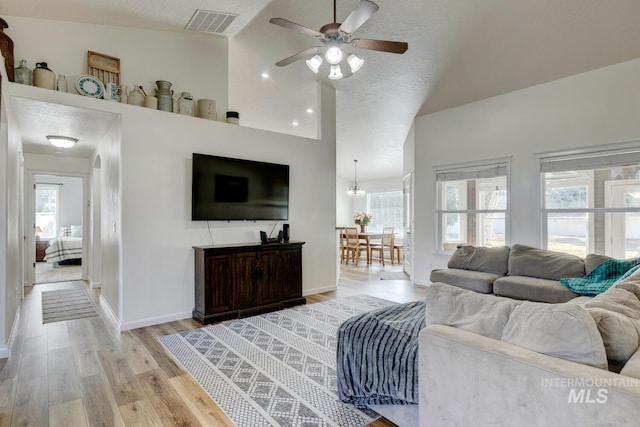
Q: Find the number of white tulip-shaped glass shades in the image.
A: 4